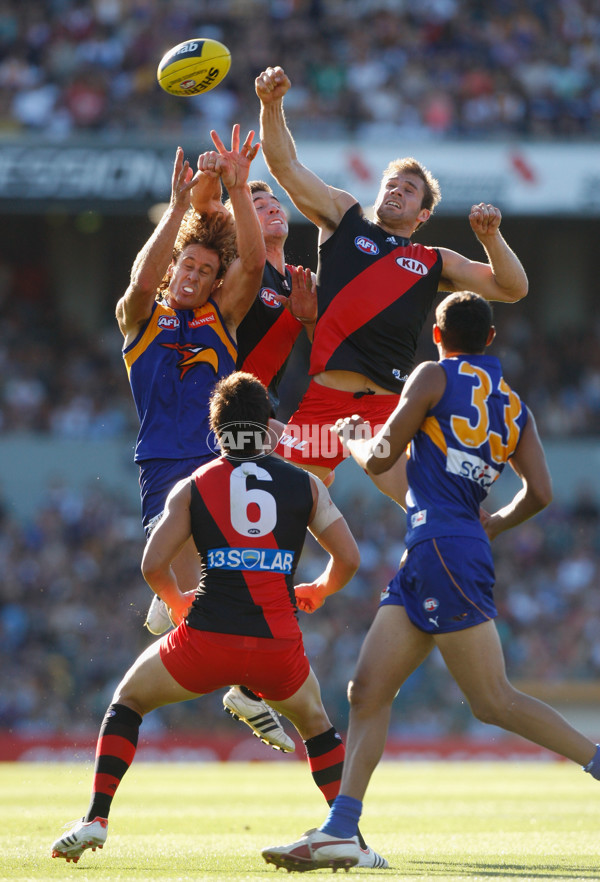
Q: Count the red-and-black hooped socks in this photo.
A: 2